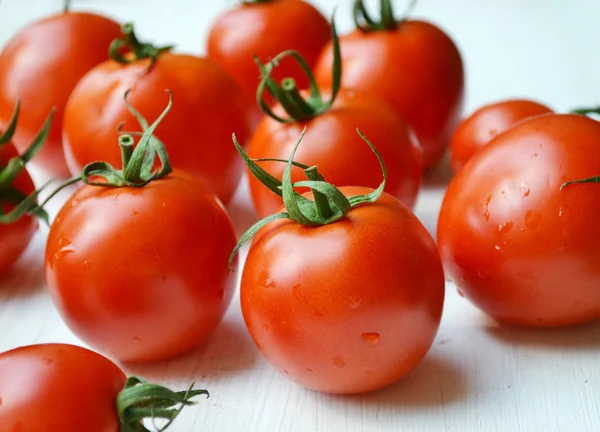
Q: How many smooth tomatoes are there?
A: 11